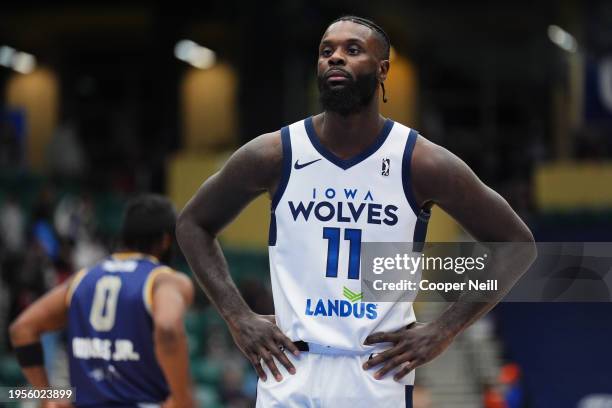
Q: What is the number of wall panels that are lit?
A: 3